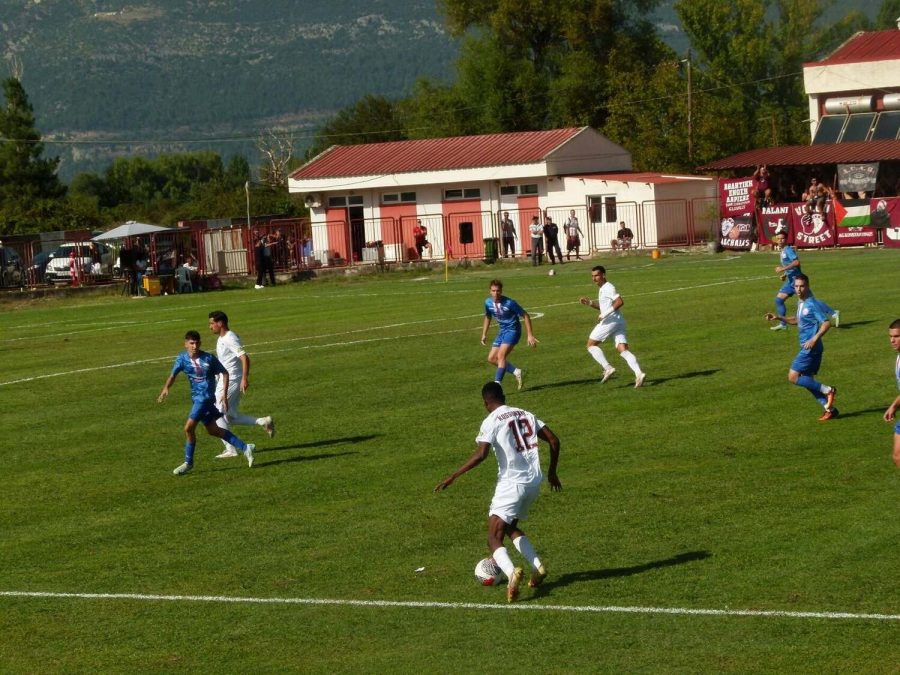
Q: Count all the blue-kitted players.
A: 5